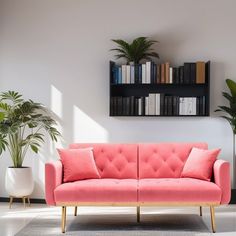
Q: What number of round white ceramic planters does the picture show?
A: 1